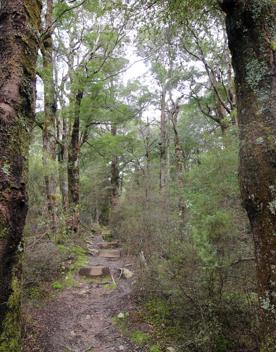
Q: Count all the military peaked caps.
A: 0